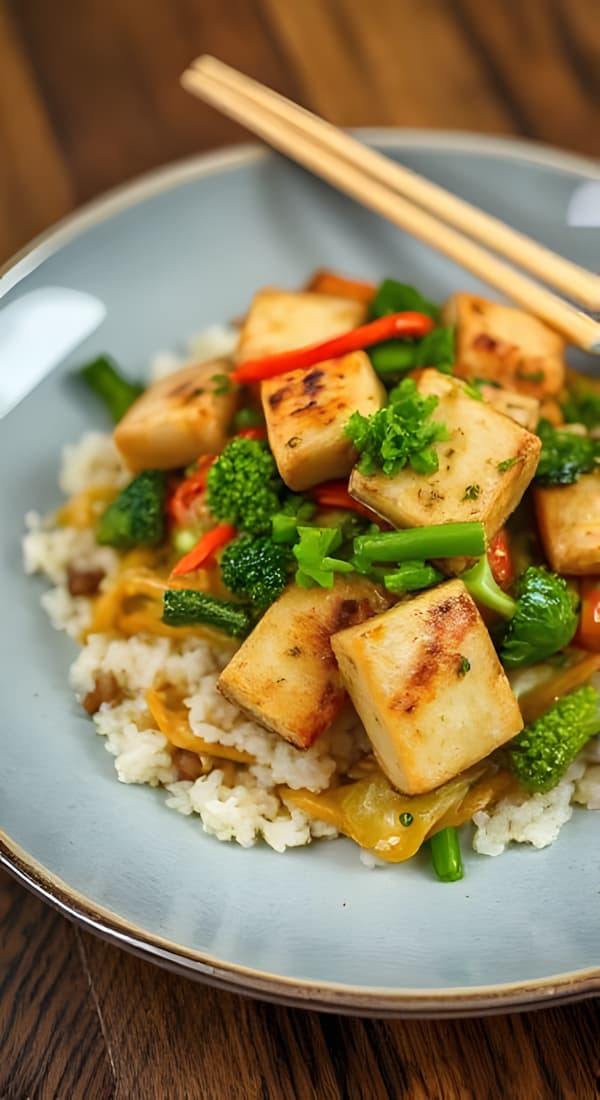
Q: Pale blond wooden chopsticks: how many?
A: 2